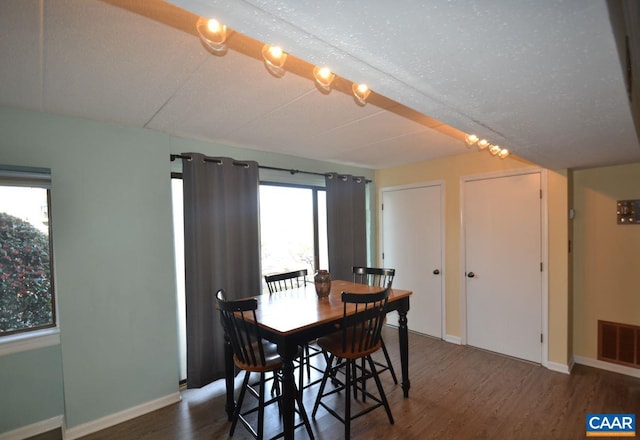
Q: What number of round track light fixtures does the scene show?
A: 8